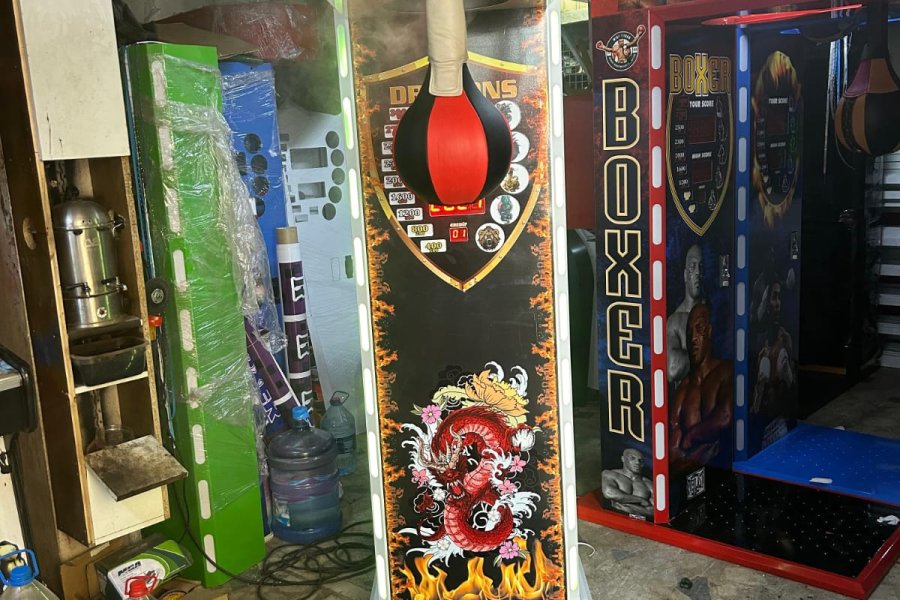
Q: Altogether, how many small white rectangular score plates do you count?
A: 9